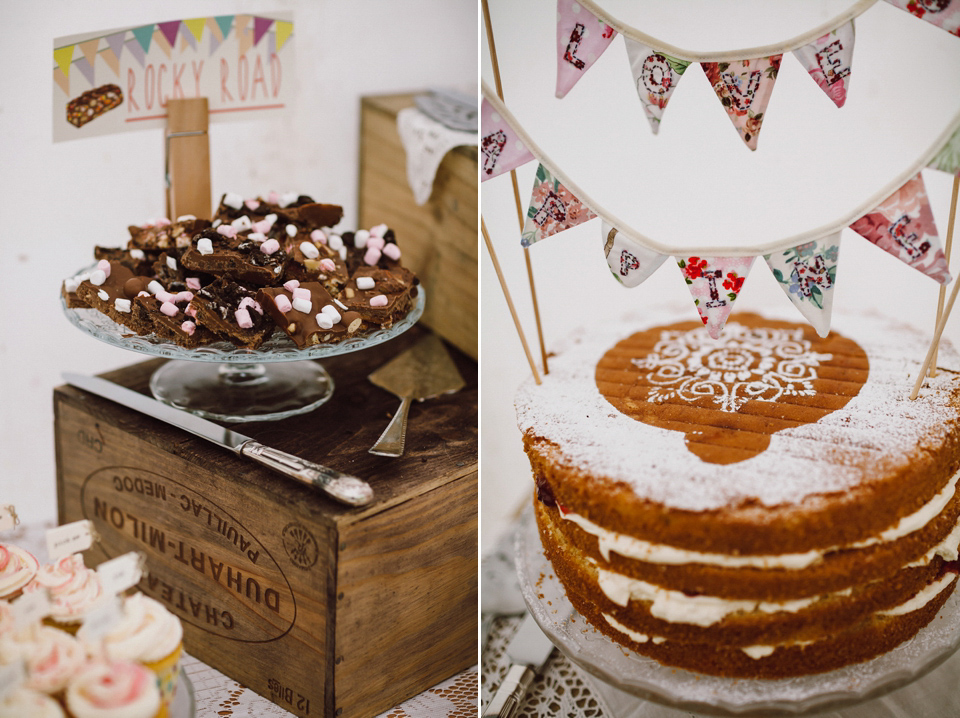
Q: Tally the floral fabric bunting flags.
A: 12